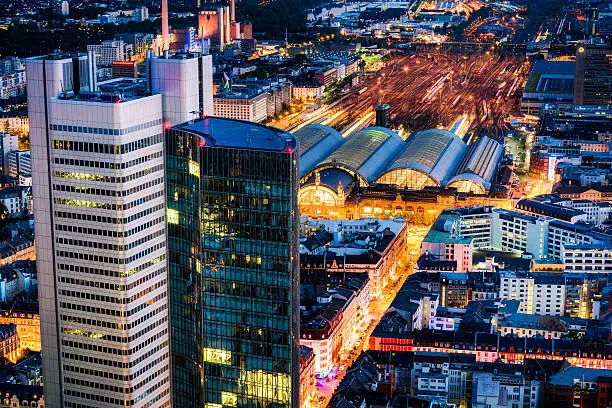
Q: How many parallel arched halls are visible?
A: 4